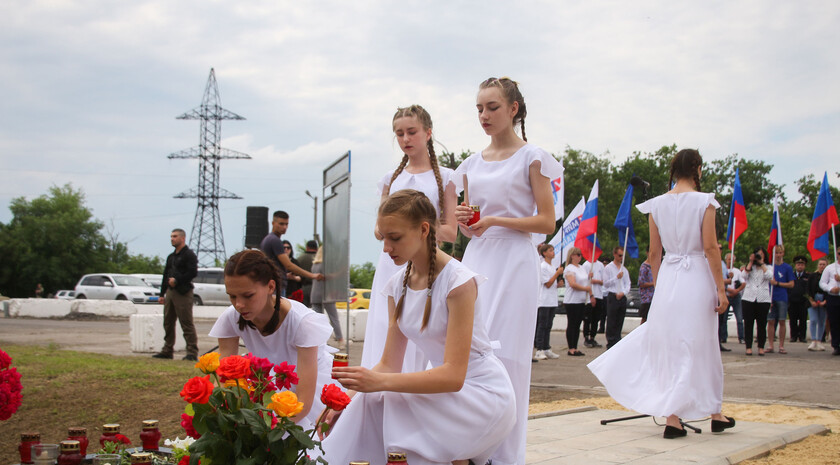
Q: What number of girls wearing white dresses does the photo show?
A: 5